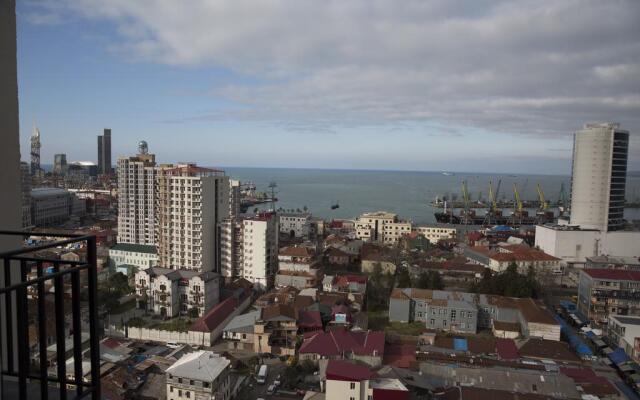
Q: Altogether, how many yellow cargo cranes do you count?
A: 4